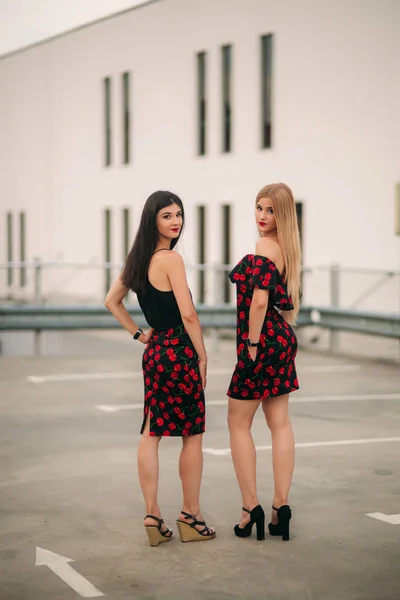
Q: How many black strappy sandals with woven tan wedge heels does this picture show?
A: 2